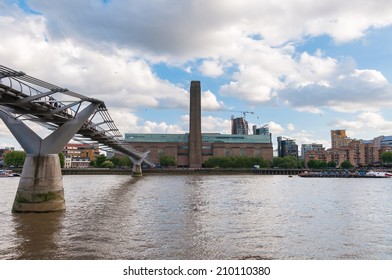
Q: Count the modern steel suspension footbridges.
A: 1